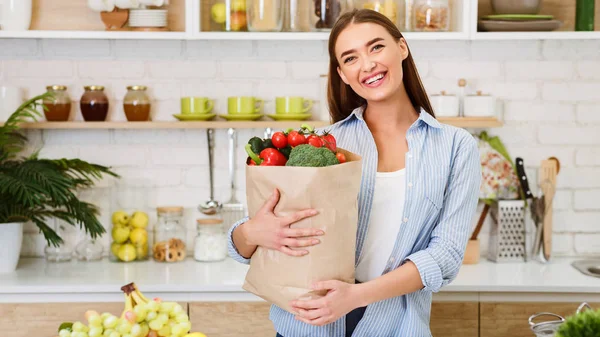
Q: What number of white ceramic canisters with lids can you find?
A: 2